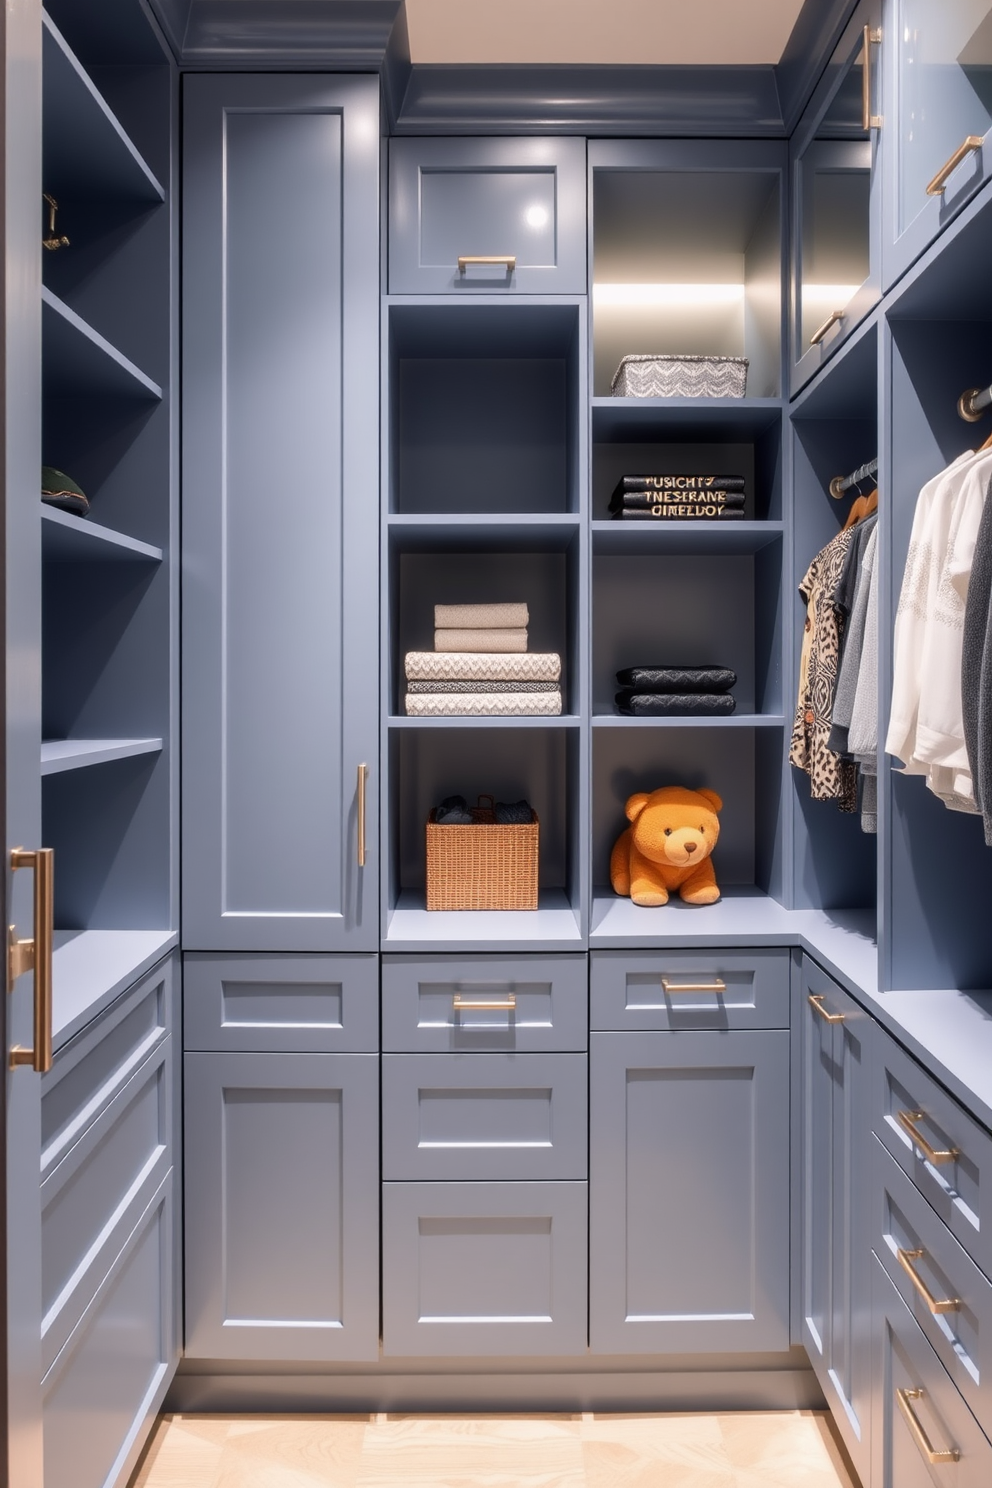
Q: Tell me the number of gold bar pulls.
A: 12